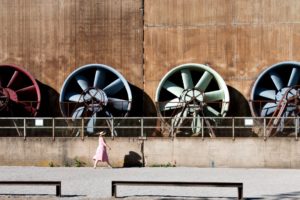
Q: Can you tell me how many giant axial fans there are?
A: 4